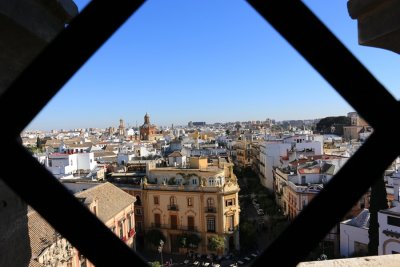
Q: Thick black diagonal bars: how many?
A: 4